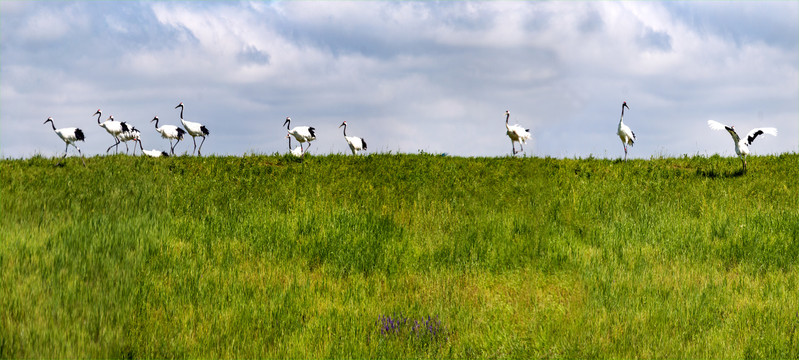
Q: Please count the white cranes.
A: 12